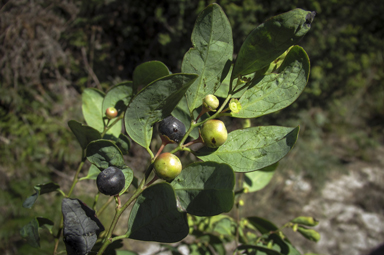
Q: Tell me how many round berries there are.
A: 6